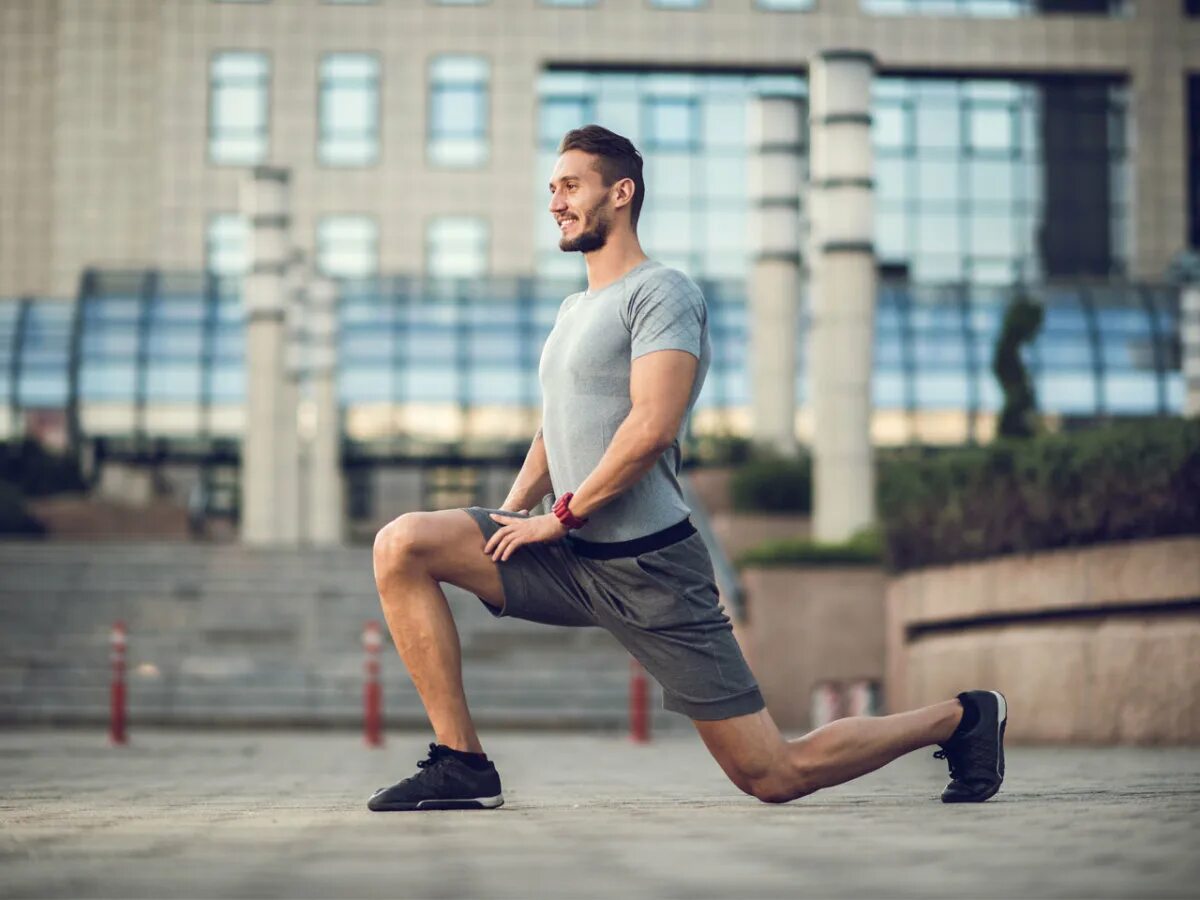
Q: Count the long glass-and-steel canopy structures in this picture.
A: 1